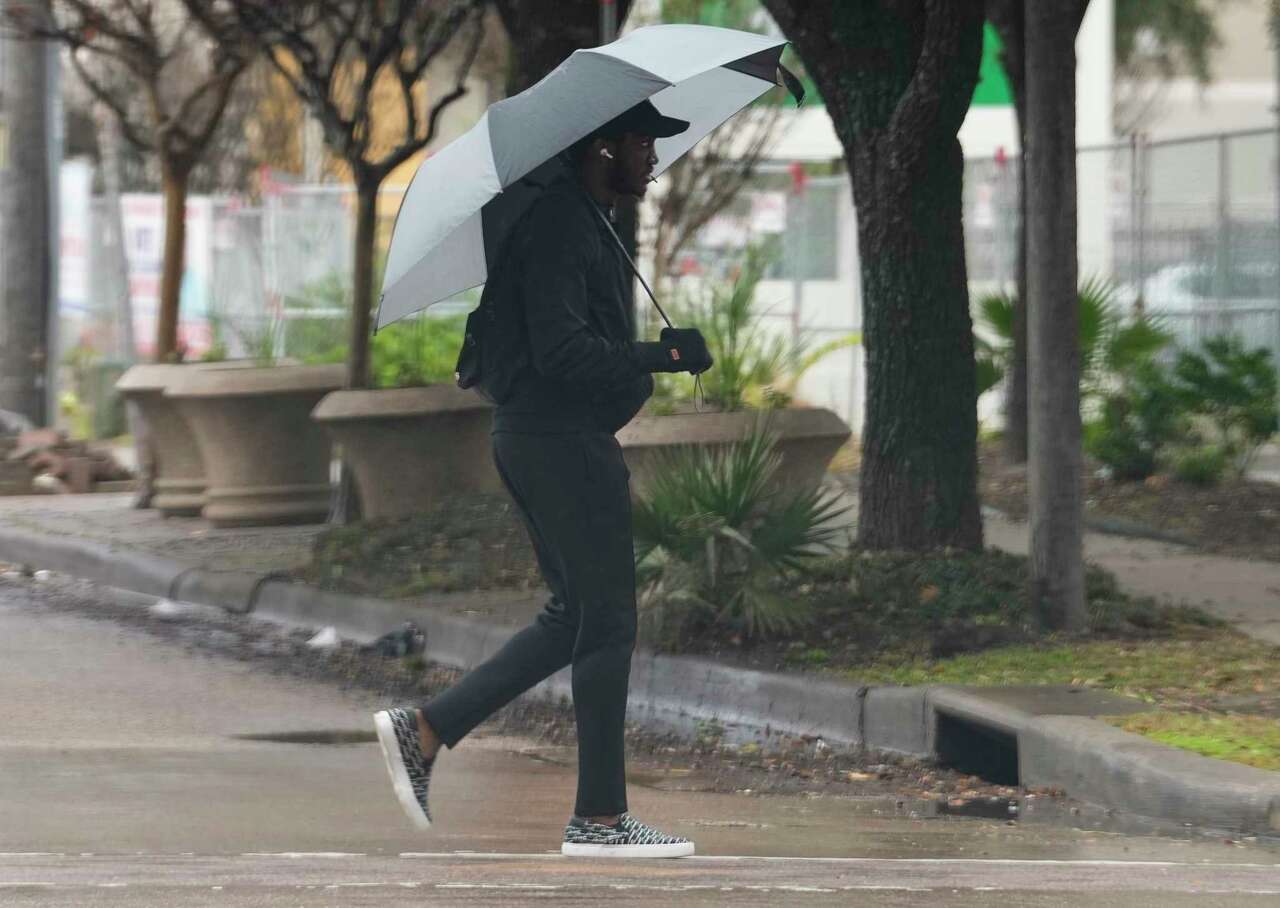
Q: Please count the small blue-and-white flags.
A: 0